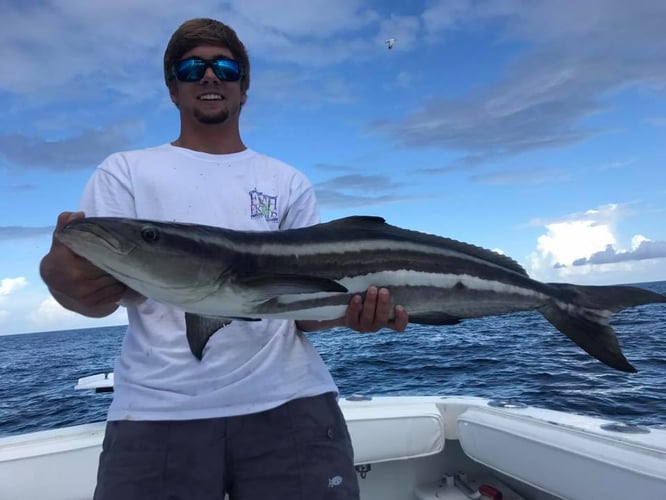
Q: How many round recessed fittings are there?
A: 3